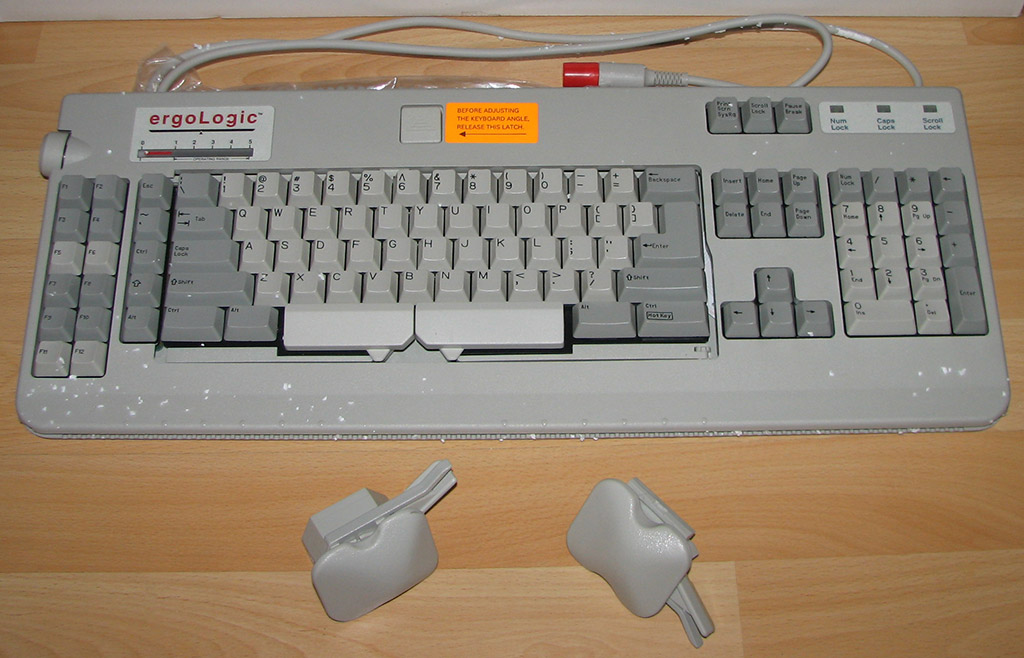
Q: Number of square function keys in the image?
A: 12